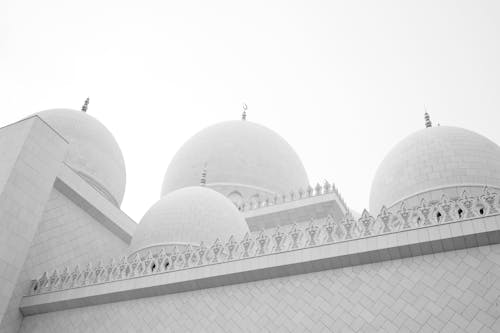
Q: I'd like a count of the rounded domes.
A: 4